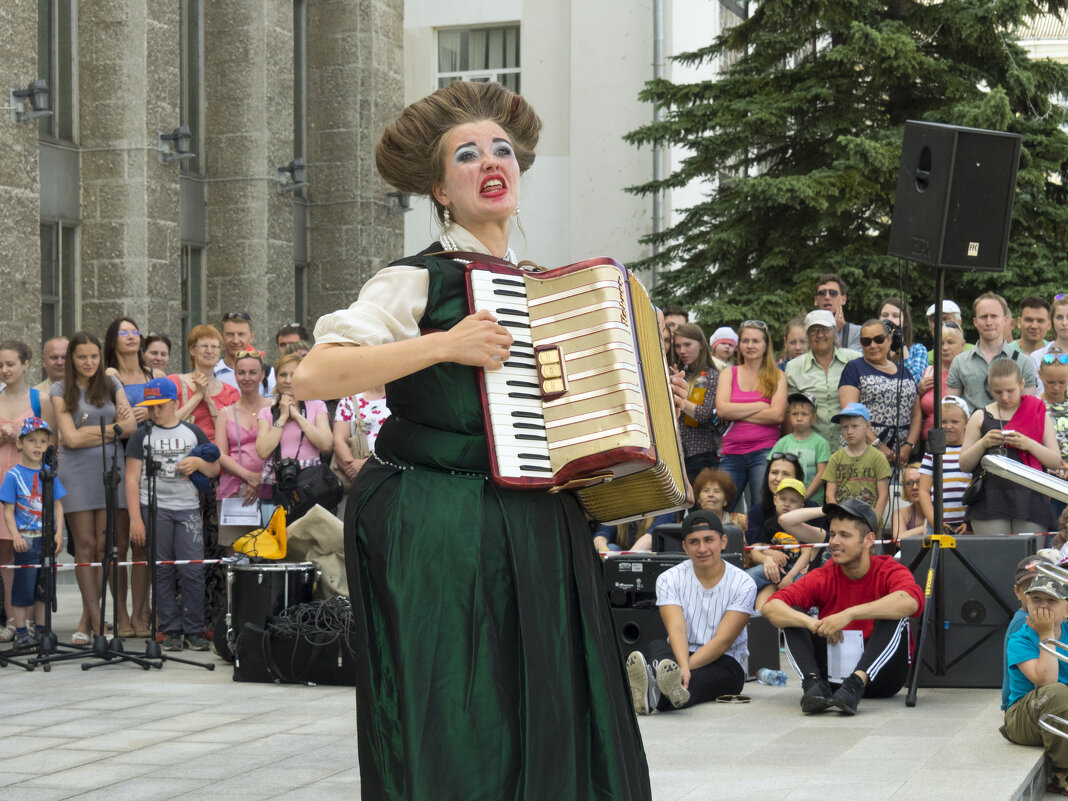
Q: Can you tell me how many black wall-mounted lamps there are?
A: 4